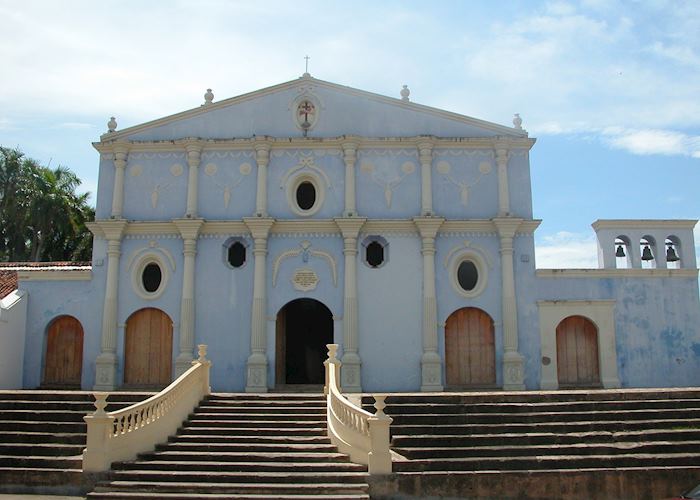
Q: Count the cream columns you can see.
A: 12